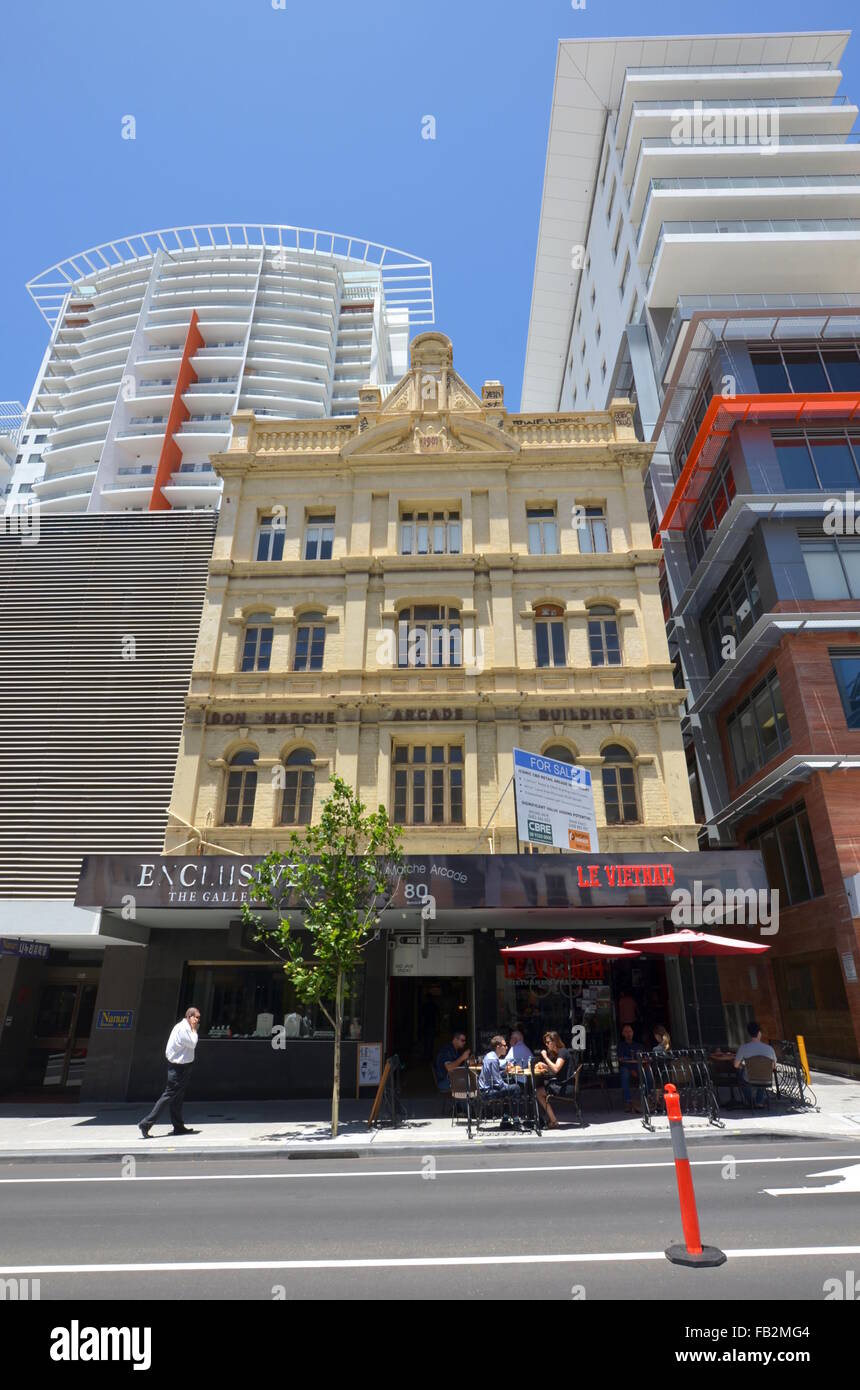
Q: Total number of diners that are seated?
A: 7